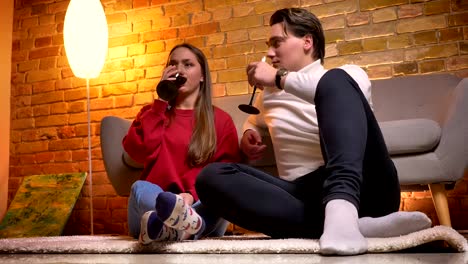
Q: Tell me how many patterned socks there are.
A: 2